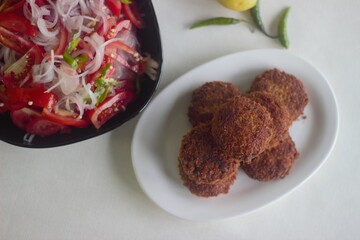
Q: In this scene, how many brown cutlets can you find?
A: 7